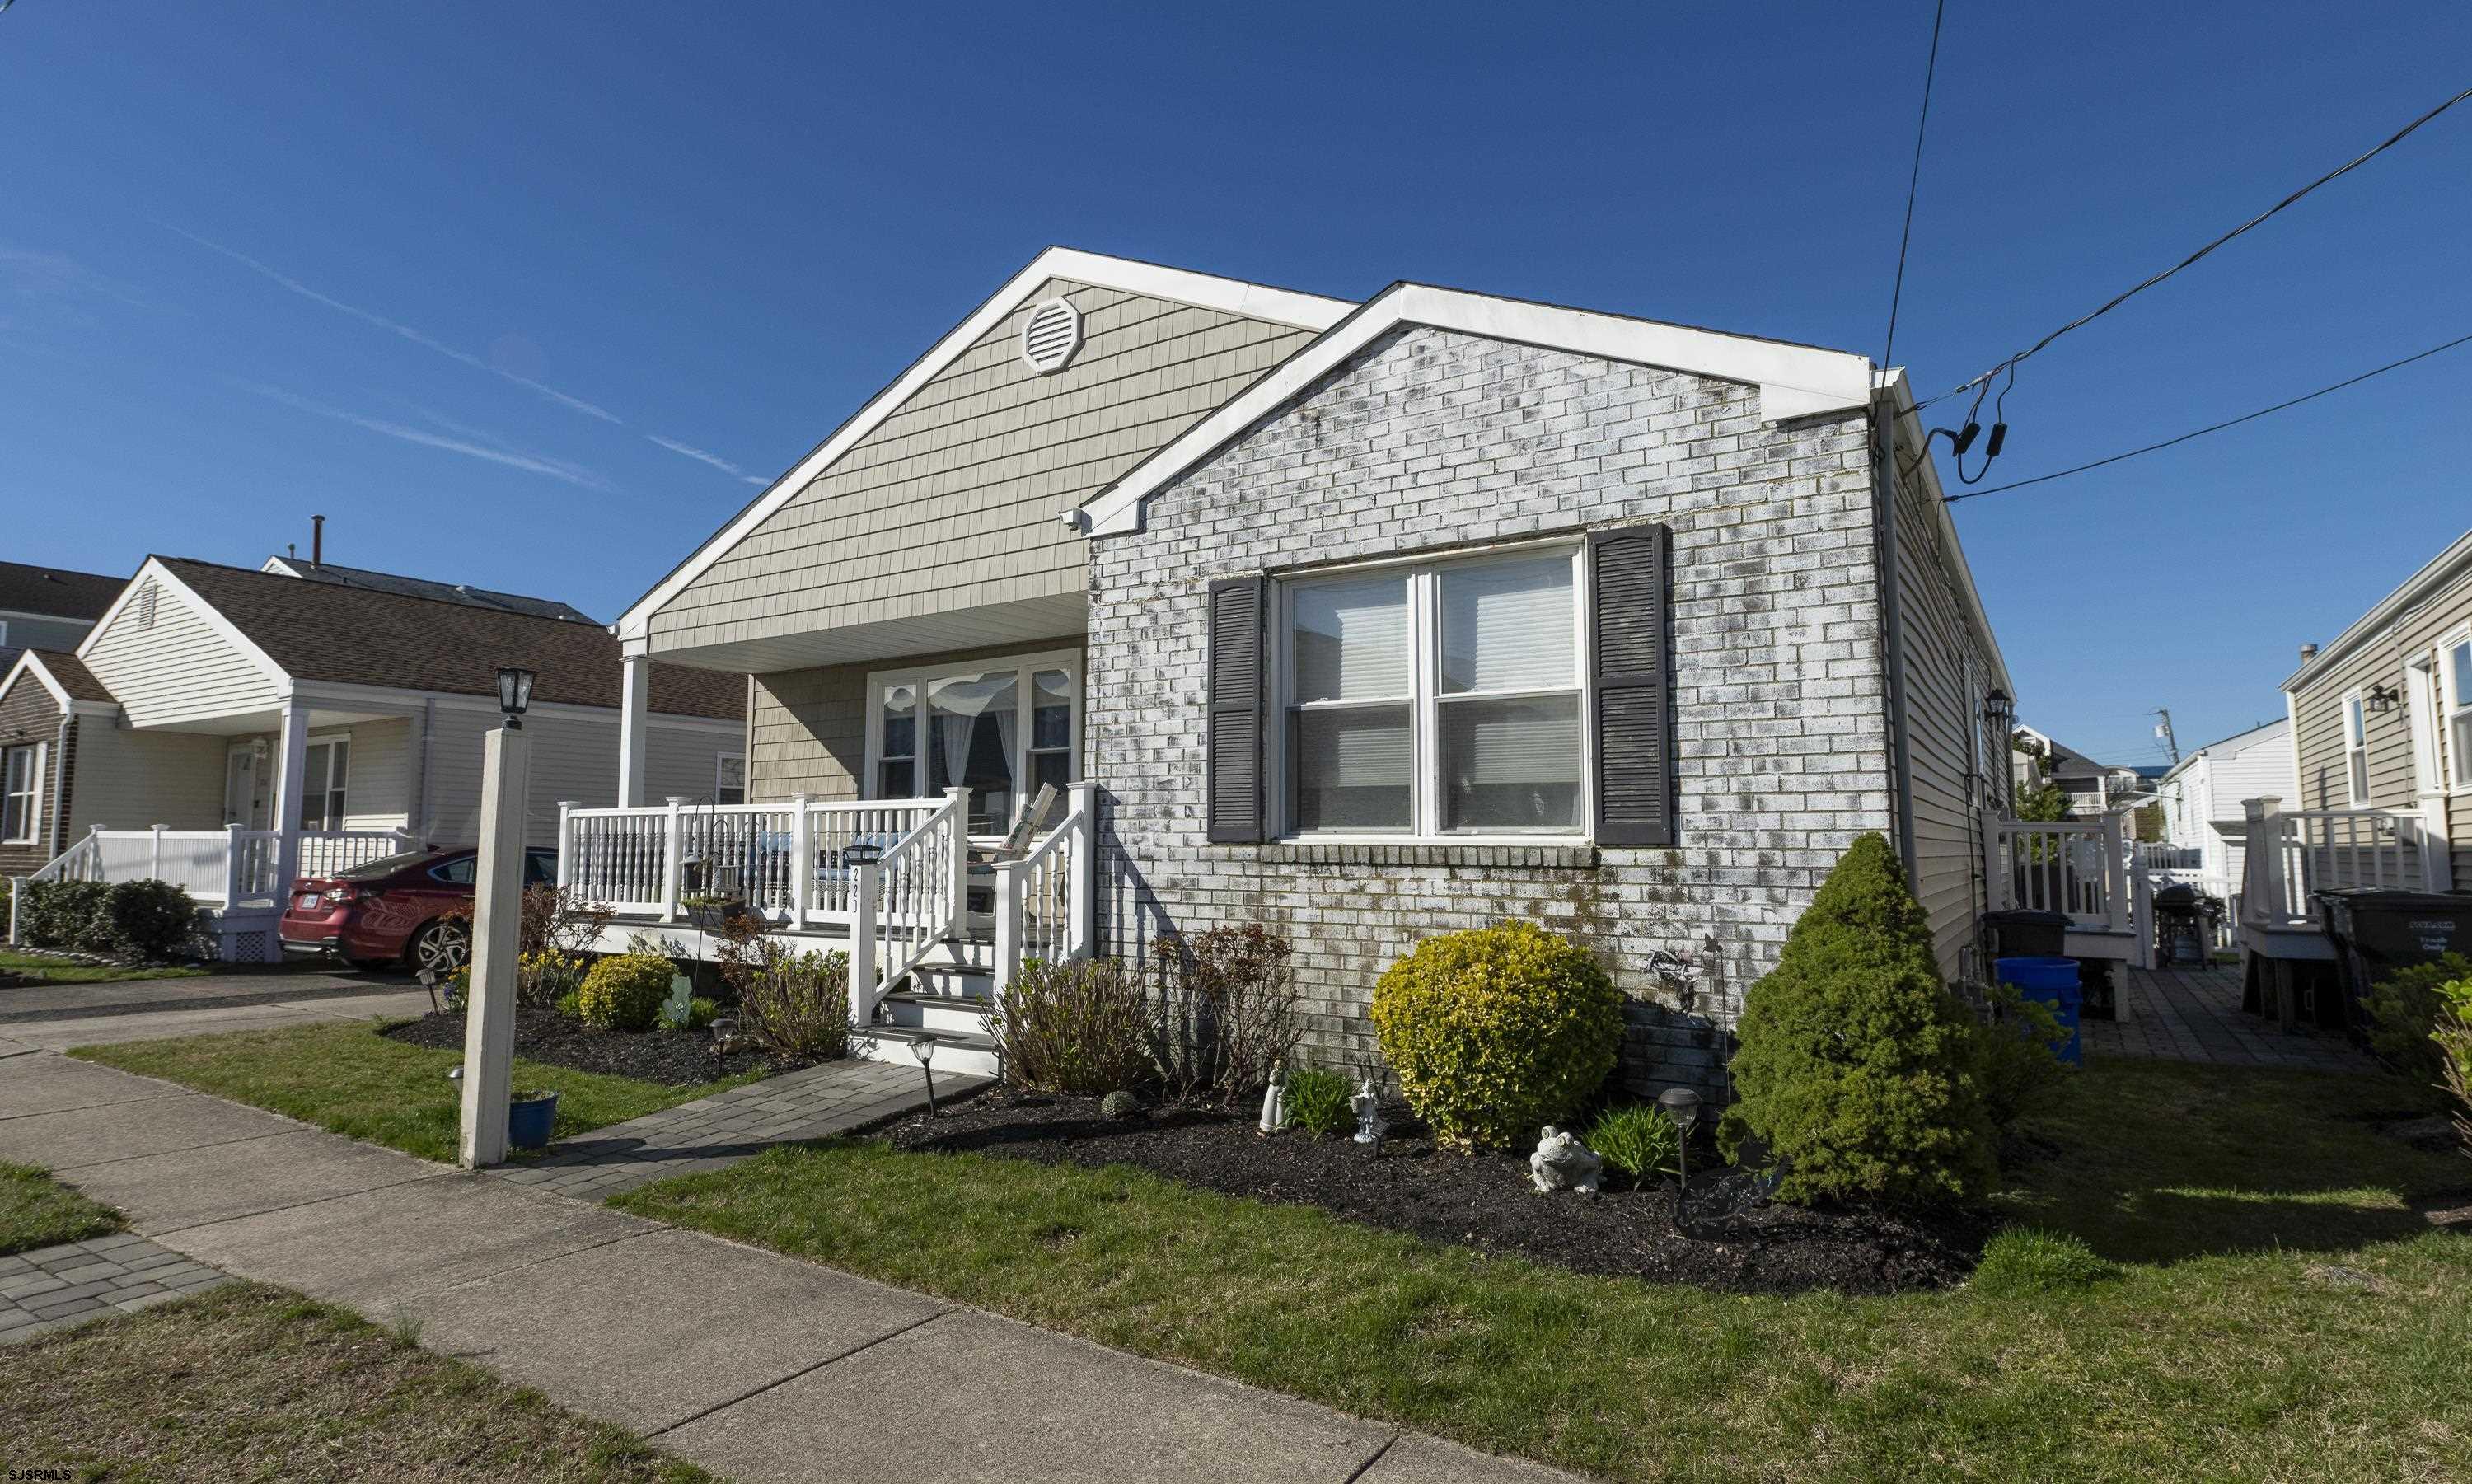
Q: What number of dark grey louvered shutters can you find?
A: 2